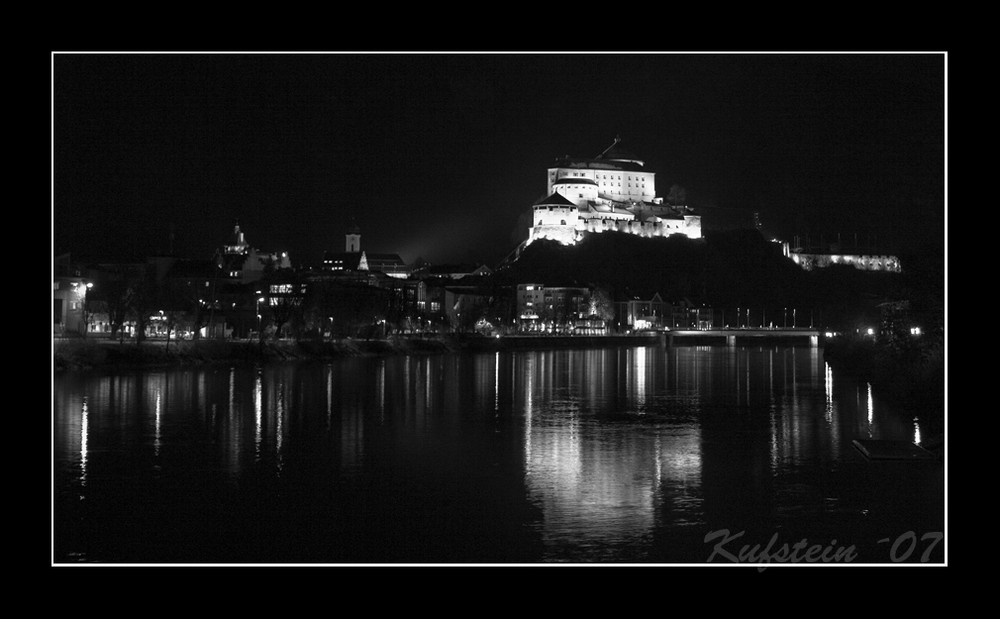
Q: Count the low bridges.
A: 1